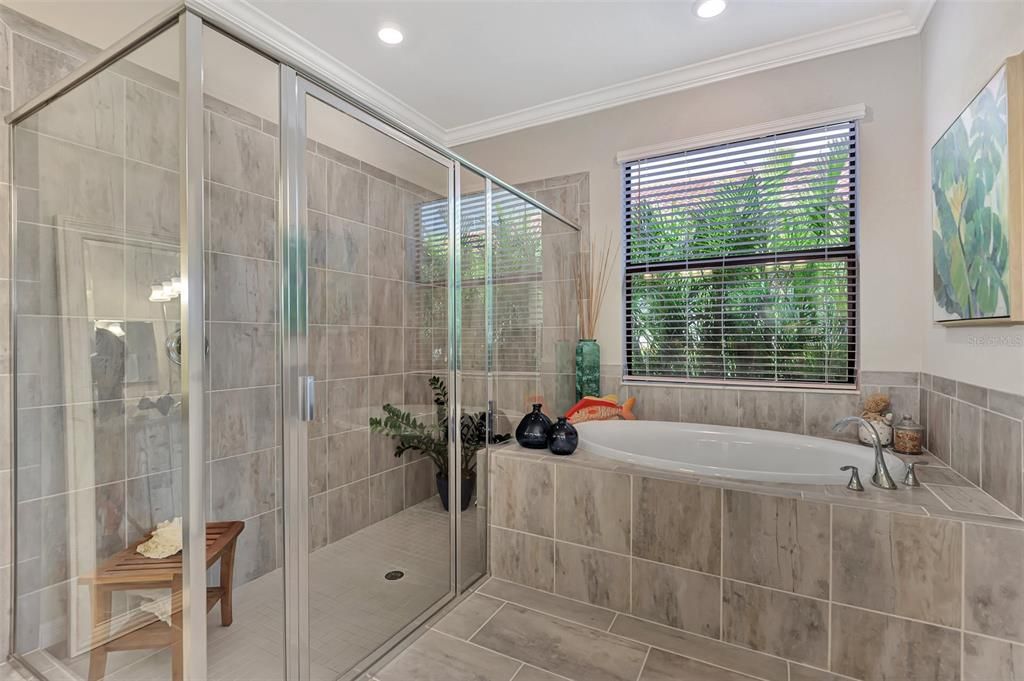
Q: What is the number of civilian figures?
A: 0